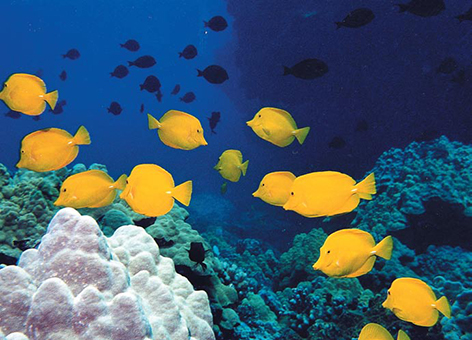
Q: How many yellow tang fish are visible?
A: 12